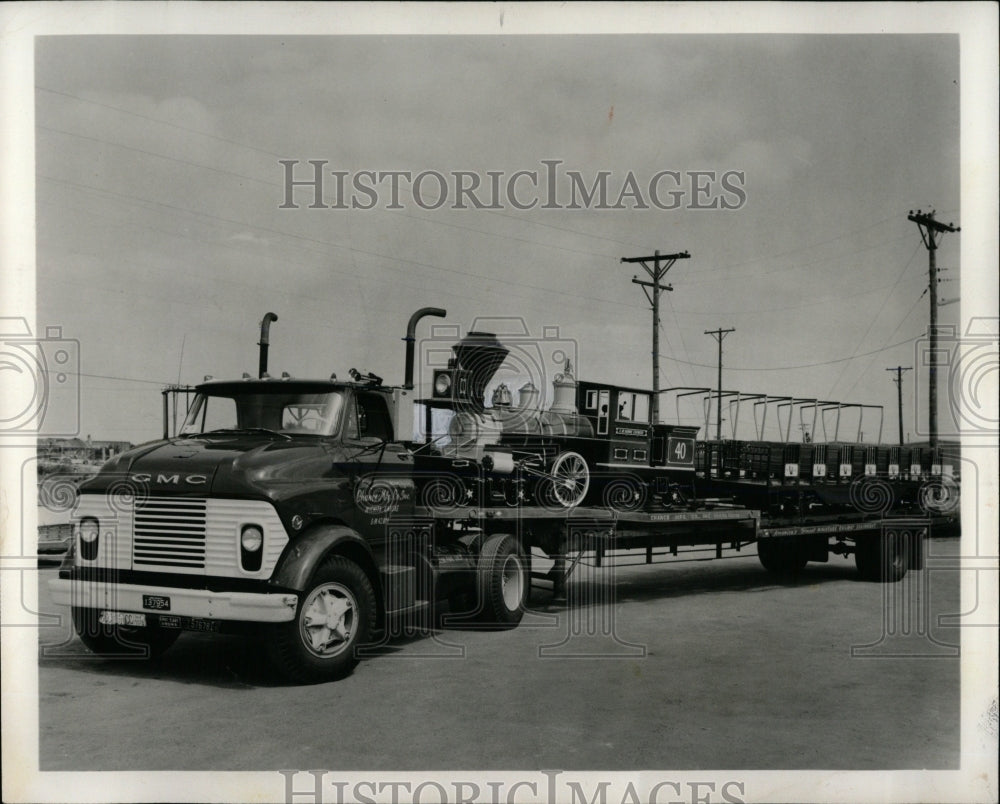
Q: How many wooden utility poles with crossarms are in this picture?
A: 4